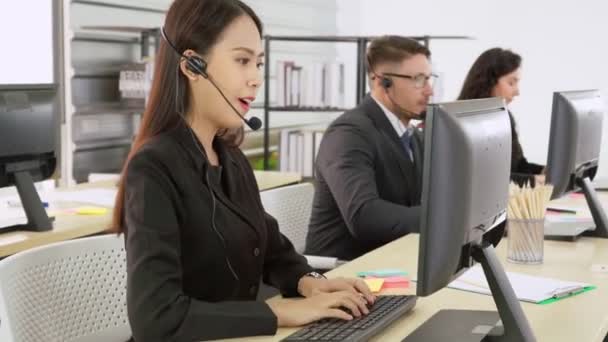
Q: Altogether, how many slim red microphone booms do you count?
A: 0